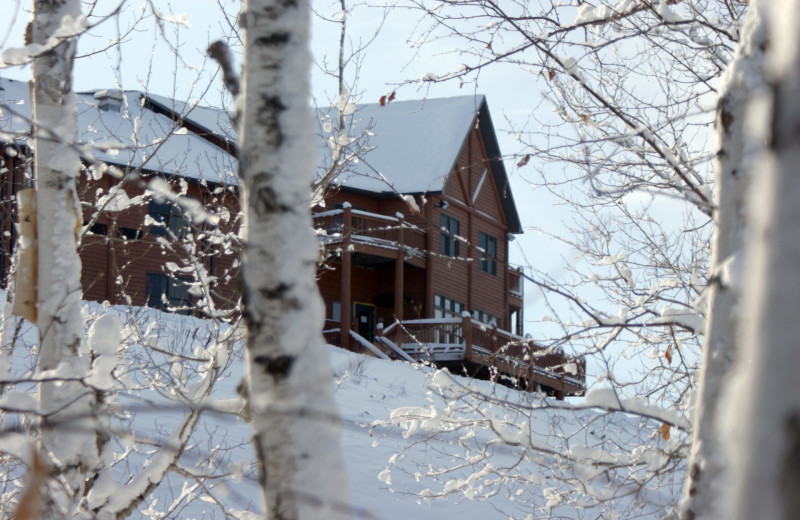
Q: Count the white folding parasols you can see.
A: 0